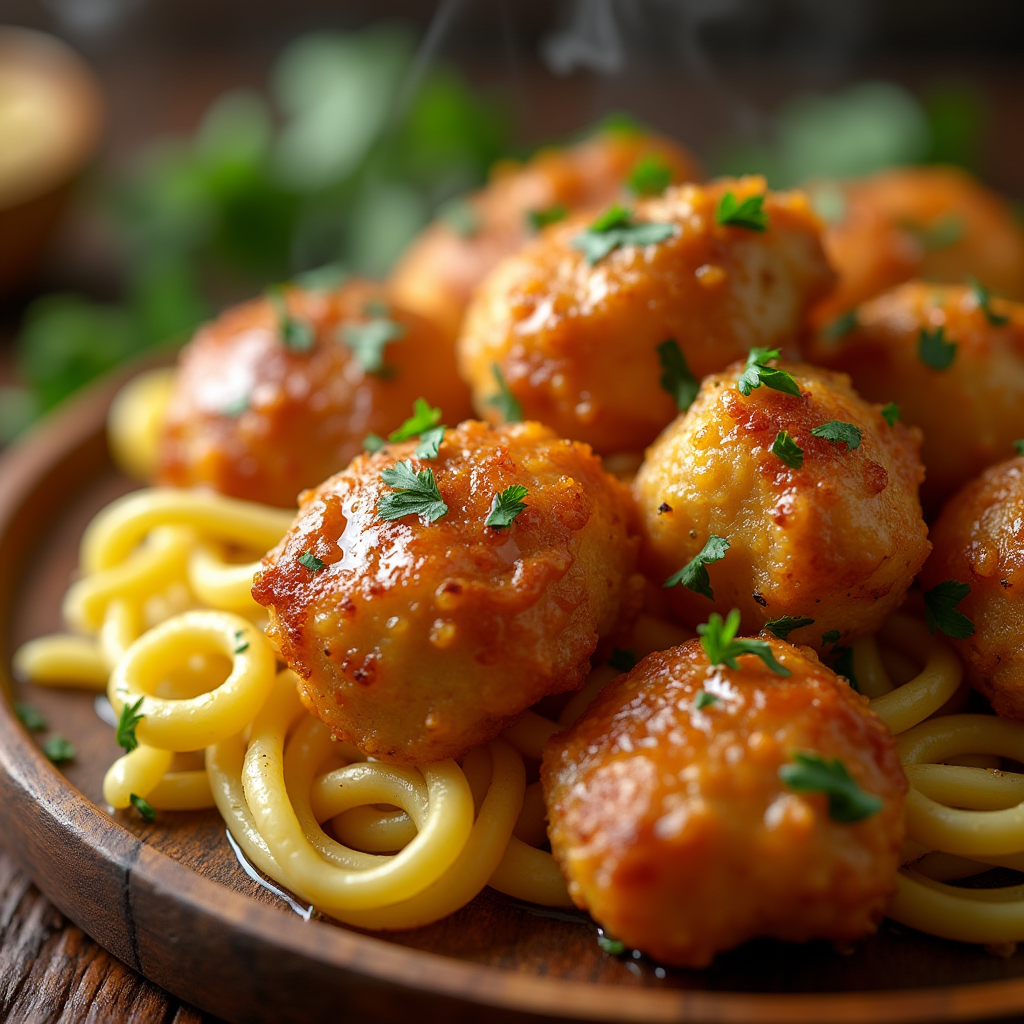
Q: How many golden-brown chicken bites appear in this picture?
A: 9